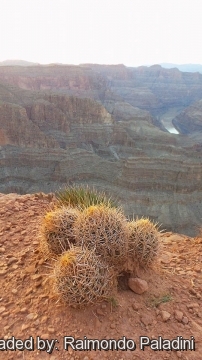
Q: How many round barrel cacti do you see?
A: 4